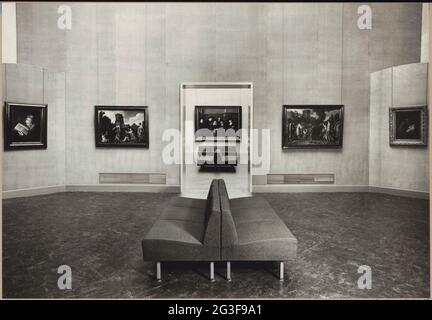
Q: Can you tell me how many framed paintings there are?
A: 5